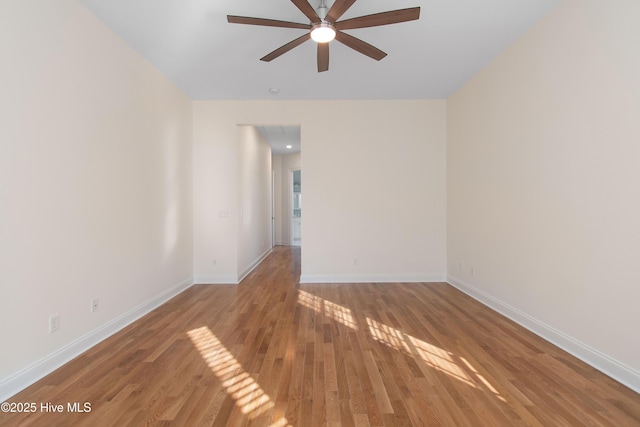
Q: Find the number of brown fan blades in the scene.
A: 7